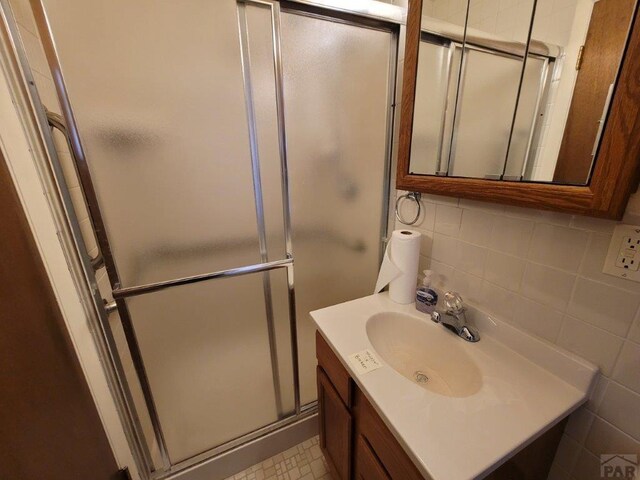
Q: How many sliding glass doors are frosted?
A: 2